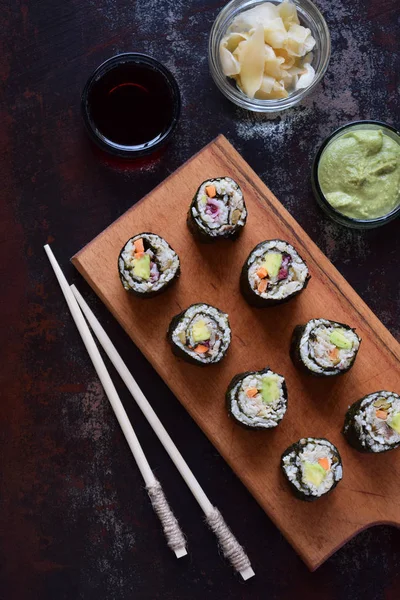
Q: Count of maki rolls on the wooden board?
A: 8